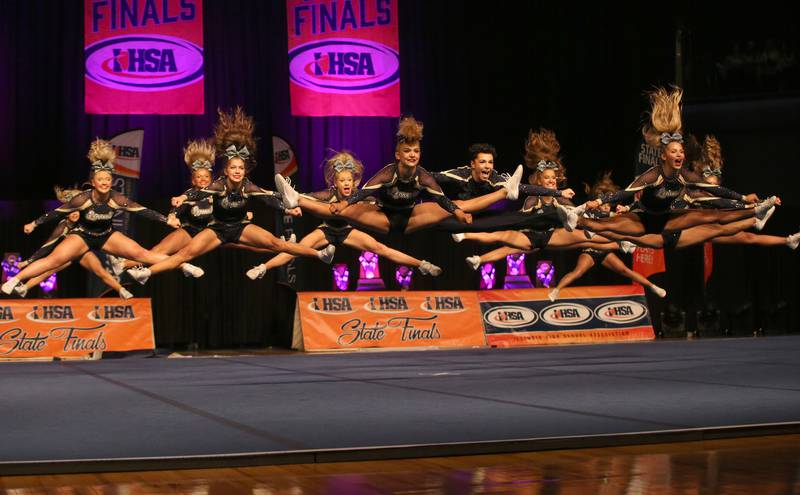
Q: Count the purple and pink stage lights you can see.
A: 8